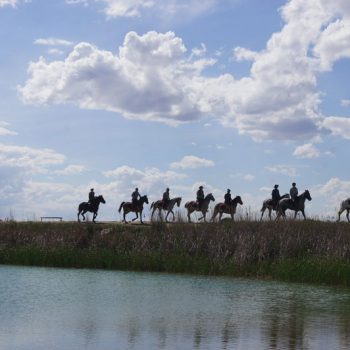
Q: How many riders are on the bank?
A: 7